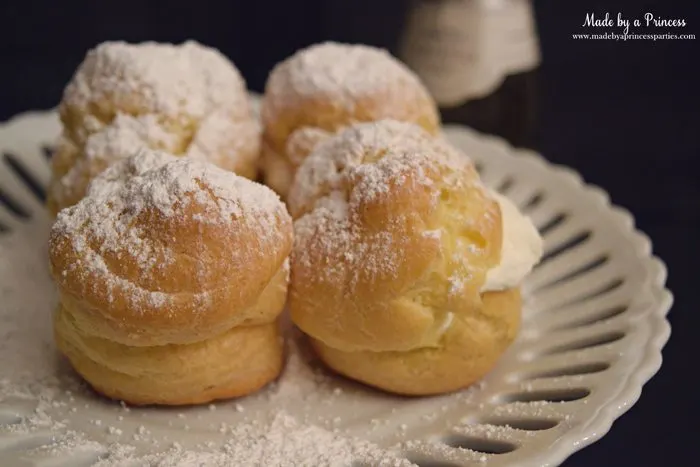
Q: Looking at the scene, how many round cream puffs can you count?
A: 4